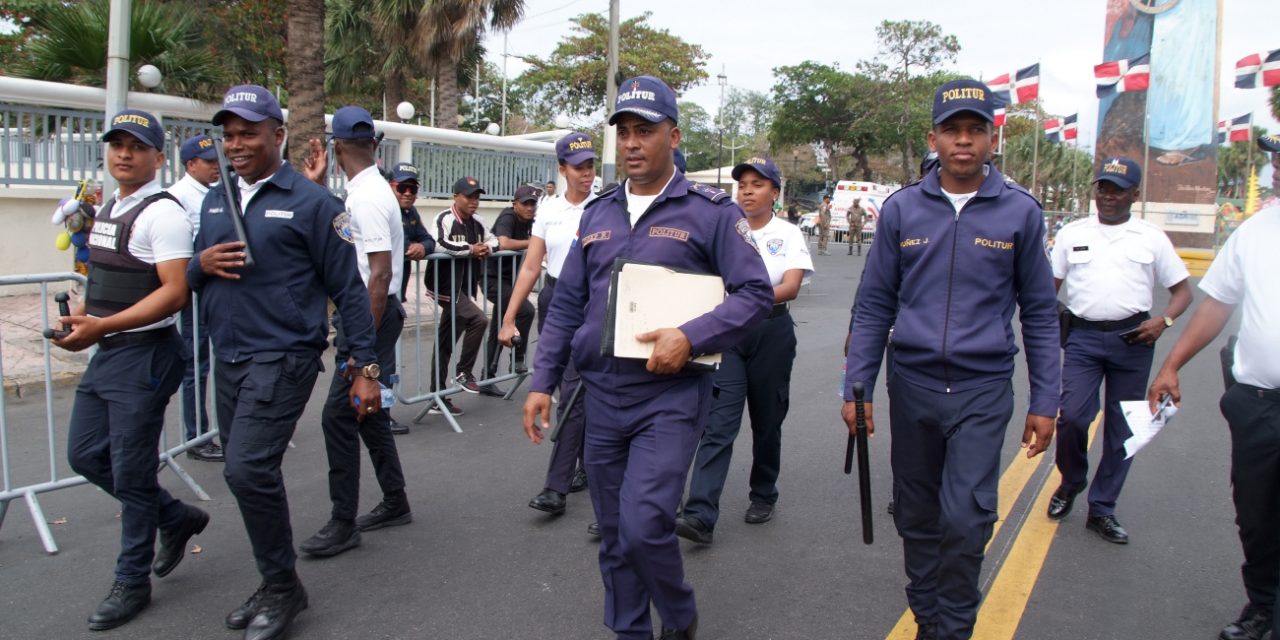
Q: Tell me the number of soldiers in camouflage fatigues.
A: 2